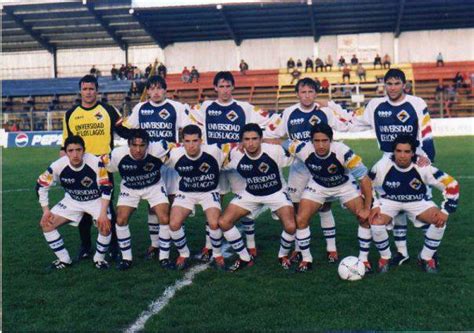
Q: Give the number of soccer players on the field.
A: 11